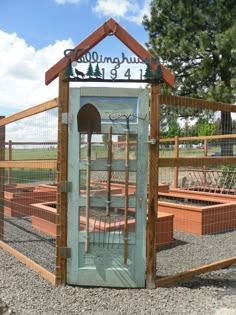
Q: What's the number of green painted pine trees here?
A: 5